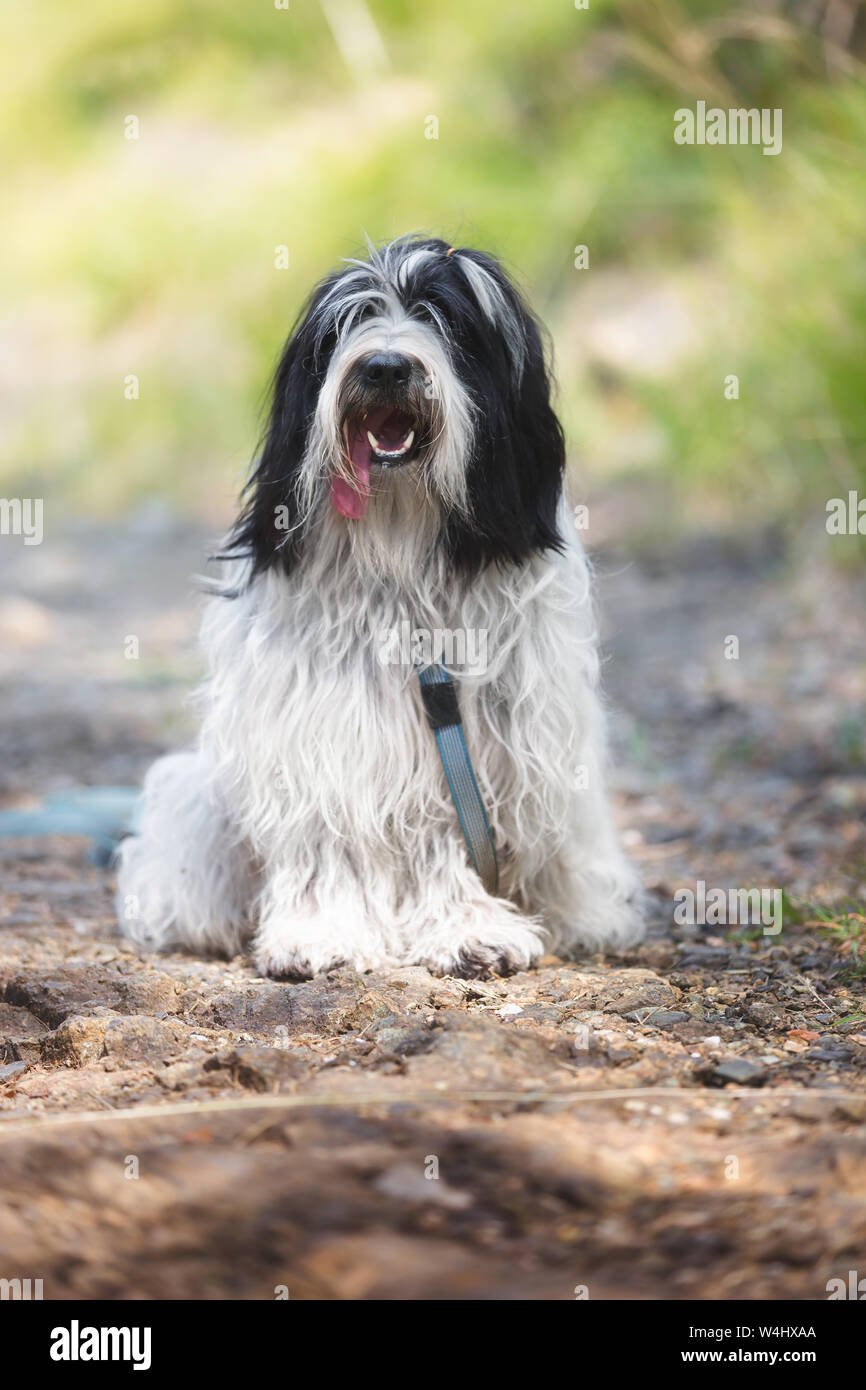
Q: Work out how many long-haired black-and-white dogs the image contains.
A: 1